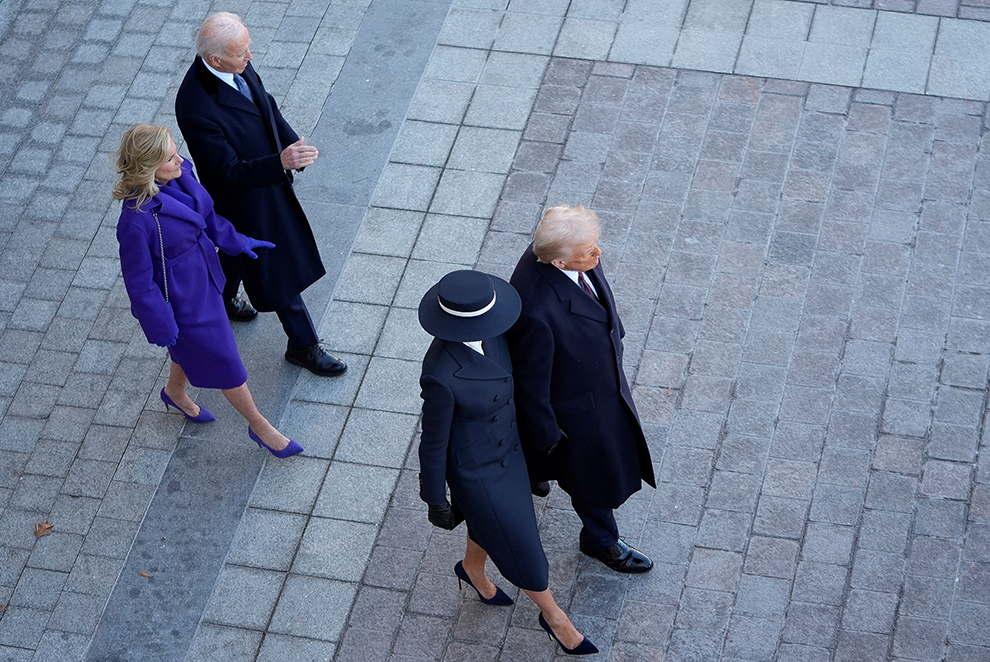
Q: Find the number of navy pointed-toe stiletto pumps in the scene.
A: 2